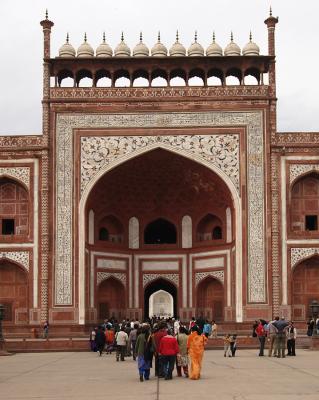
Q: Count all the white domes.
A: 11